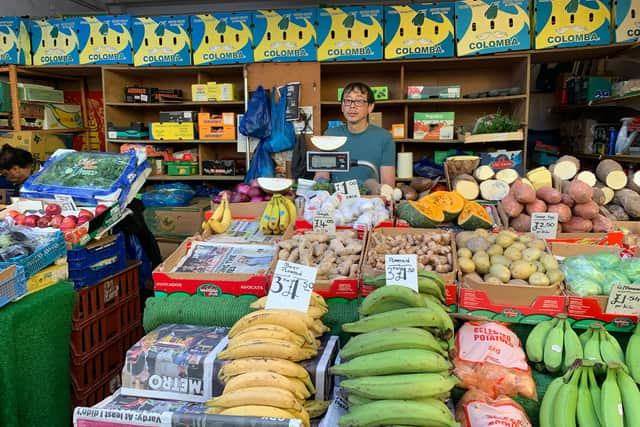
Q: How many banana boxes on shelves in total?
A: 11